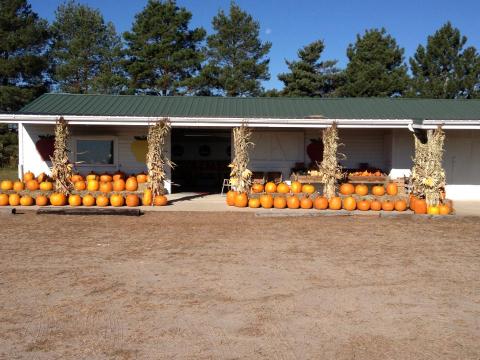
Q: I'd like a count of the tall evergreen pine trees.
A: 7